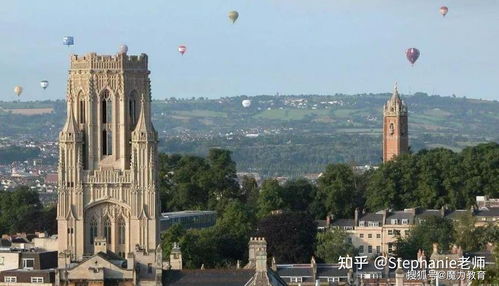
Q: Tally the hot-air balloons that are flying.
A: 9